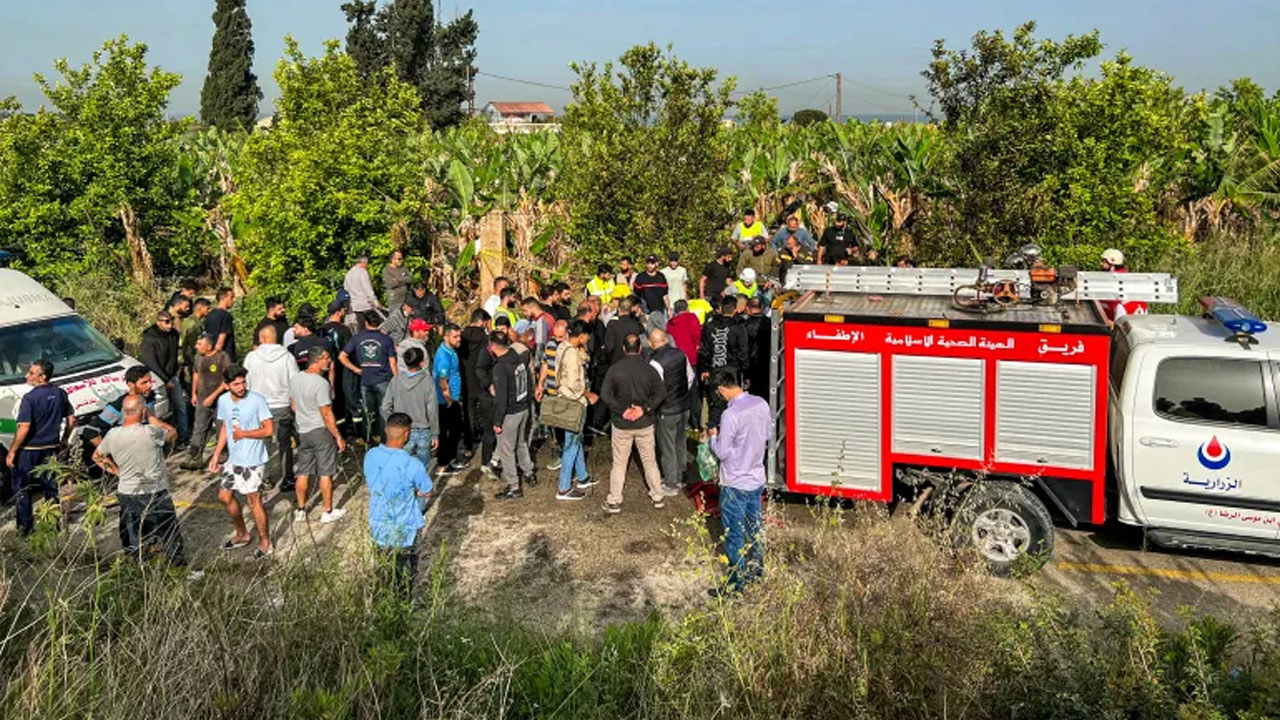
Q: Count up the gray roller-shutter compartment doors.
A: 3